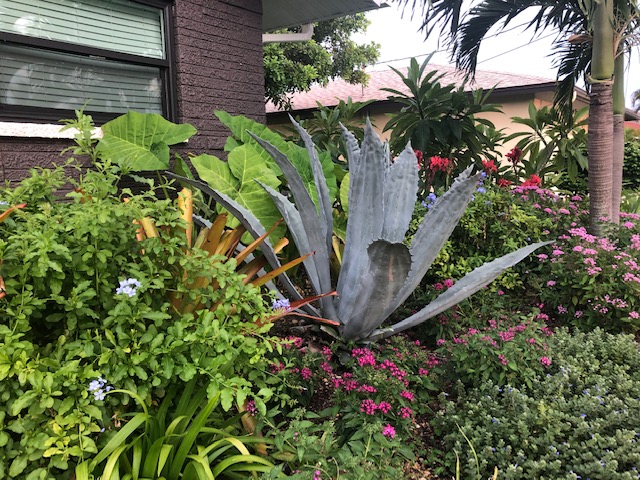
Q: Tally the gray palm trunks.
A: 2